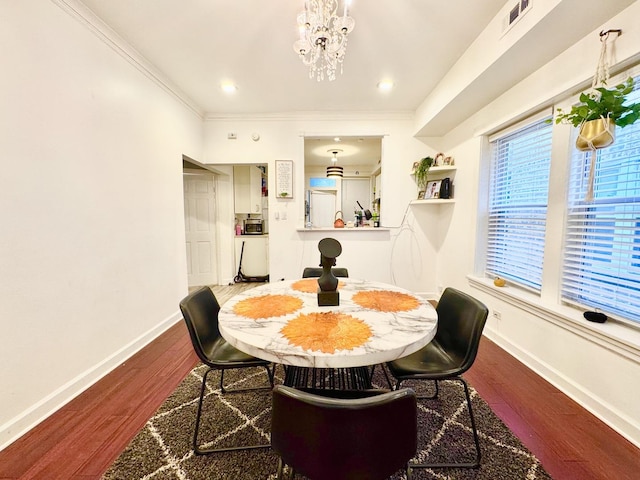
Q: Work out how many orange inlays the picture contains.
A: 4